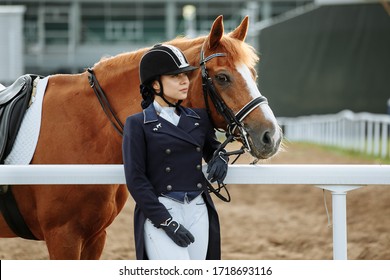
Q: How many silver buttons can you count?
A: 6